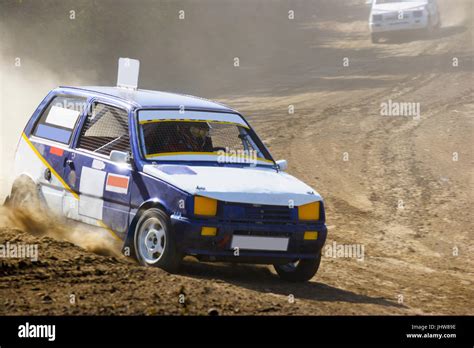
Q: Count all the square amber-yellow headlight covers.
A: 2